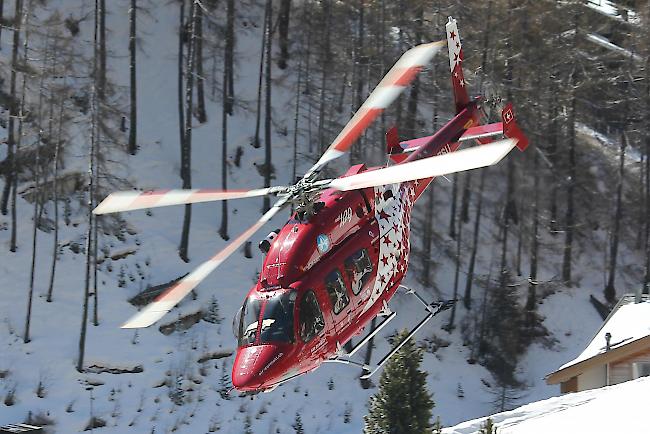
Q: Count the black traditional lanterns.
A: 0